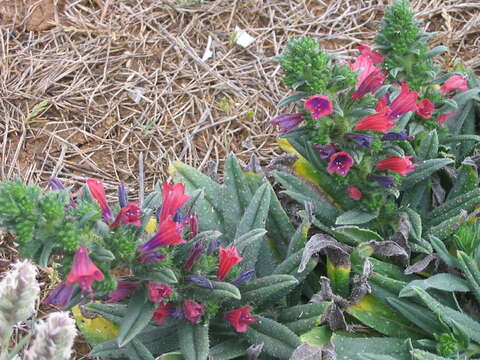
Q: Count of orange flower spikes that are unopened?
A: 0